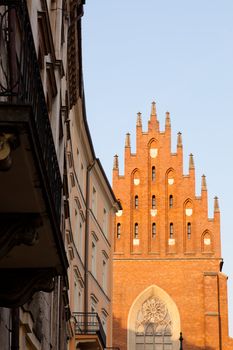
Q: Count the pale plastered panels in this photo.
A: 9